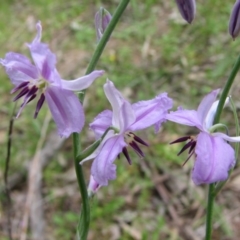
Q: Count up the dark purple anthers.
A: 12